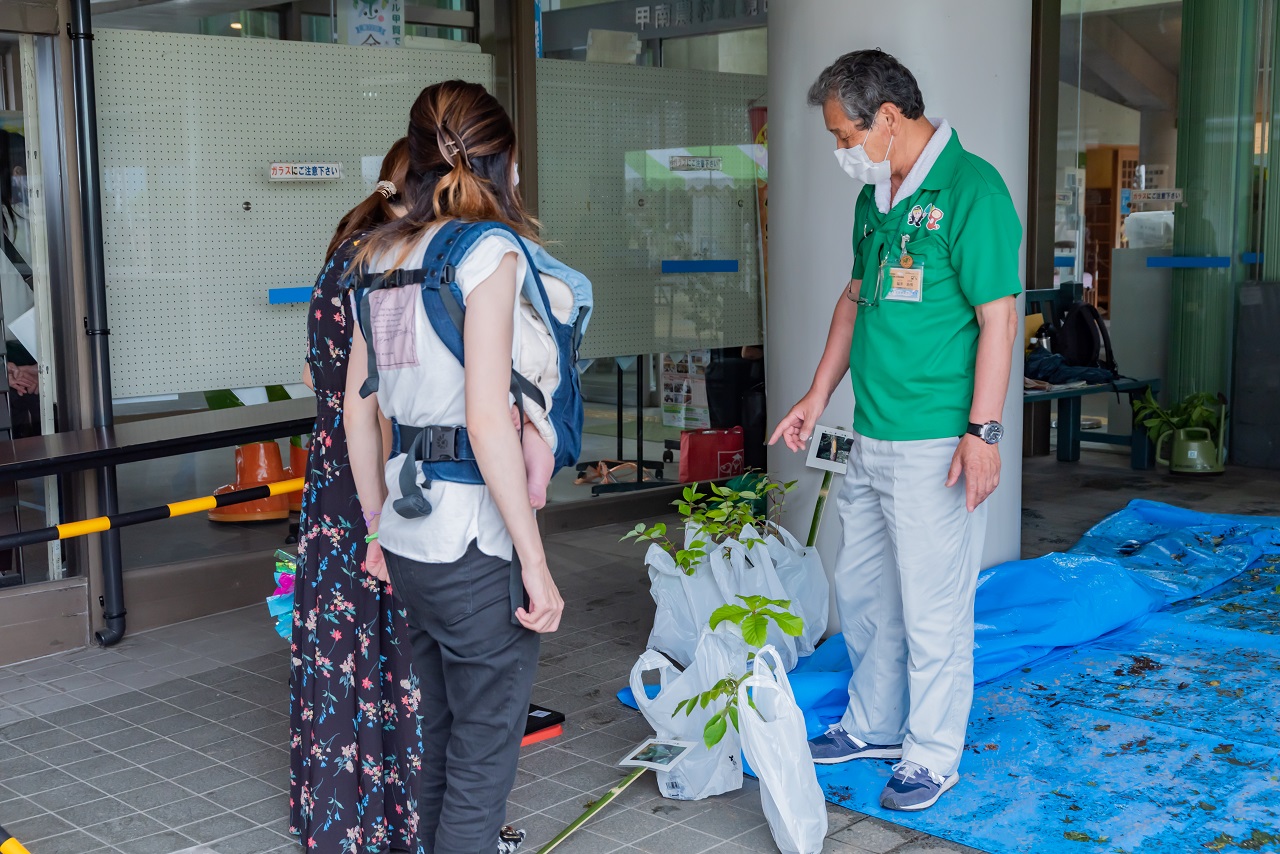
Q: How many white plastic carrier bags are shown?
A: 5